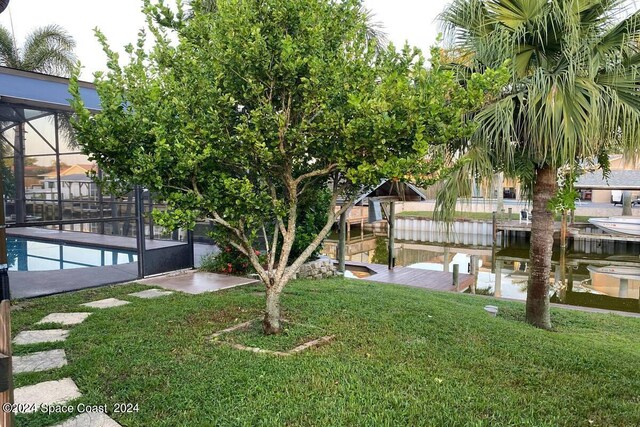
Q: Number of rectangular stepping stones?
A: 7